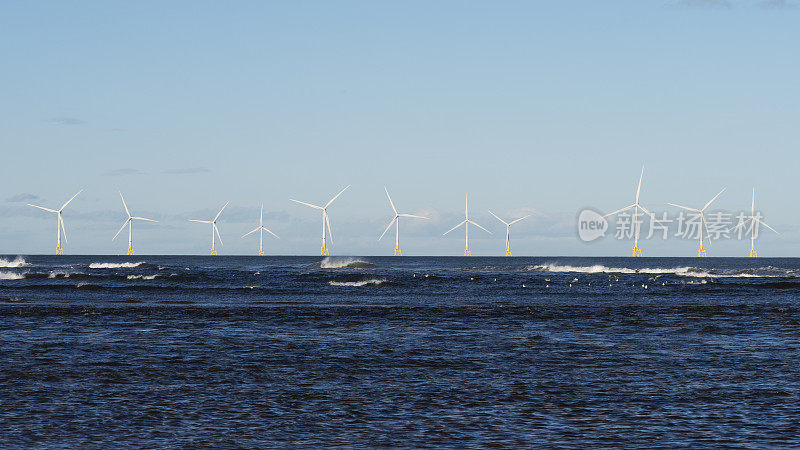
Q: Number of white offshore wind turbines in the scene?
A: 11